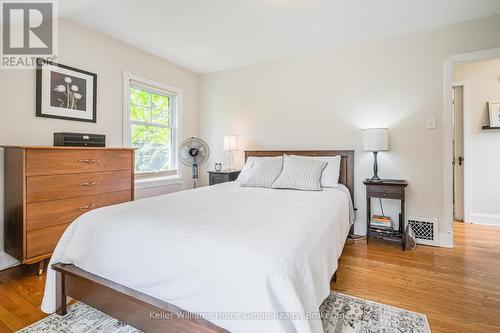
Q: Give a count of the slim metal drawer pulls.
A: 3